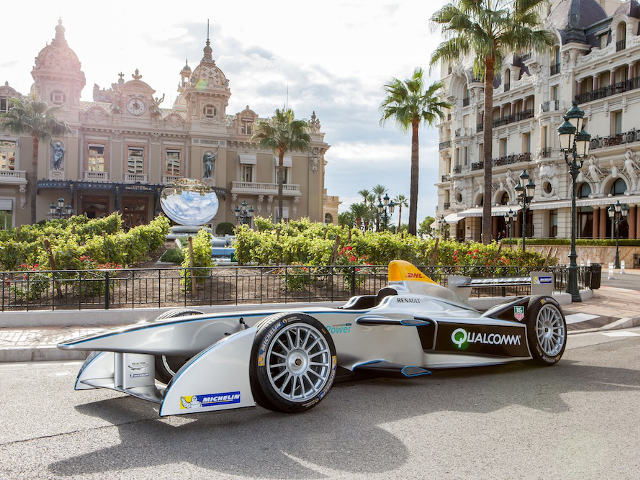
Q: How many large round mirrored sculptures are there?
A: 1